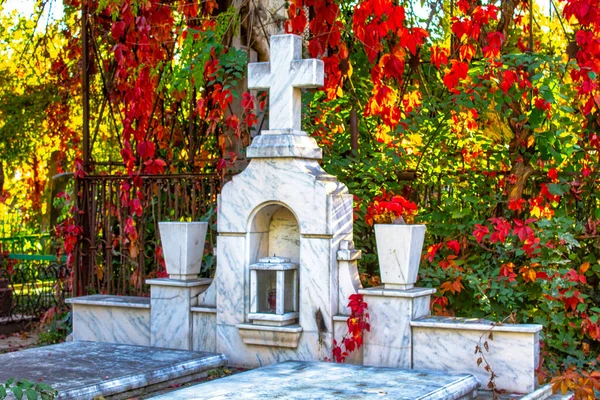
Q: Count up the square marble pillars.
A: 2